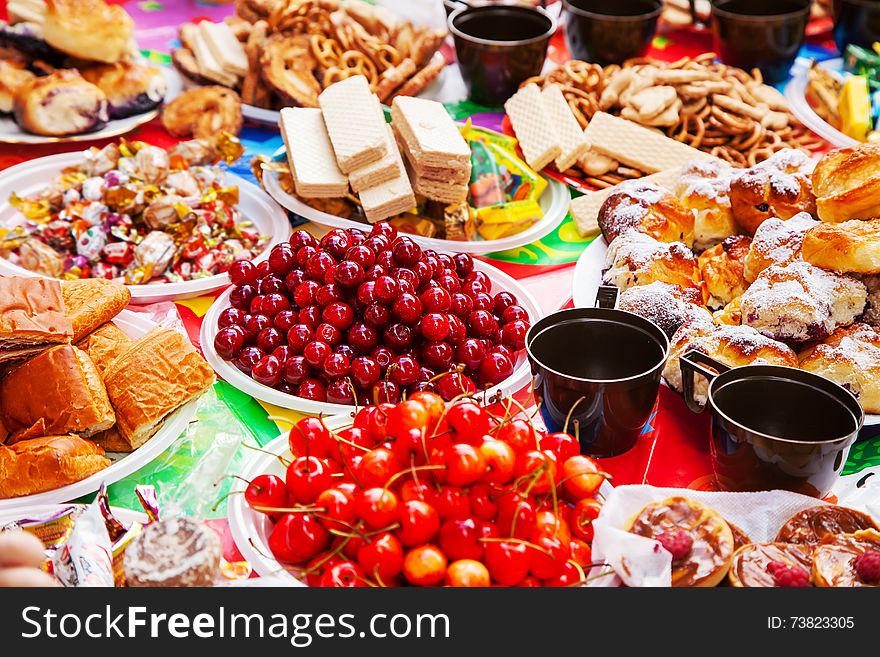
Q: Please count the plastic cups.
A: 6